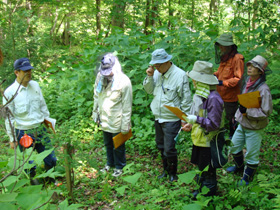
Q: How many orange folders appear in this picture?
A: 4